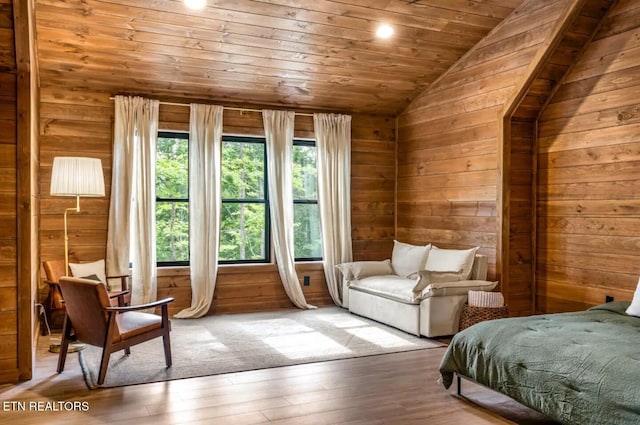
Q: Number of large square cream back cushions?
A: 2